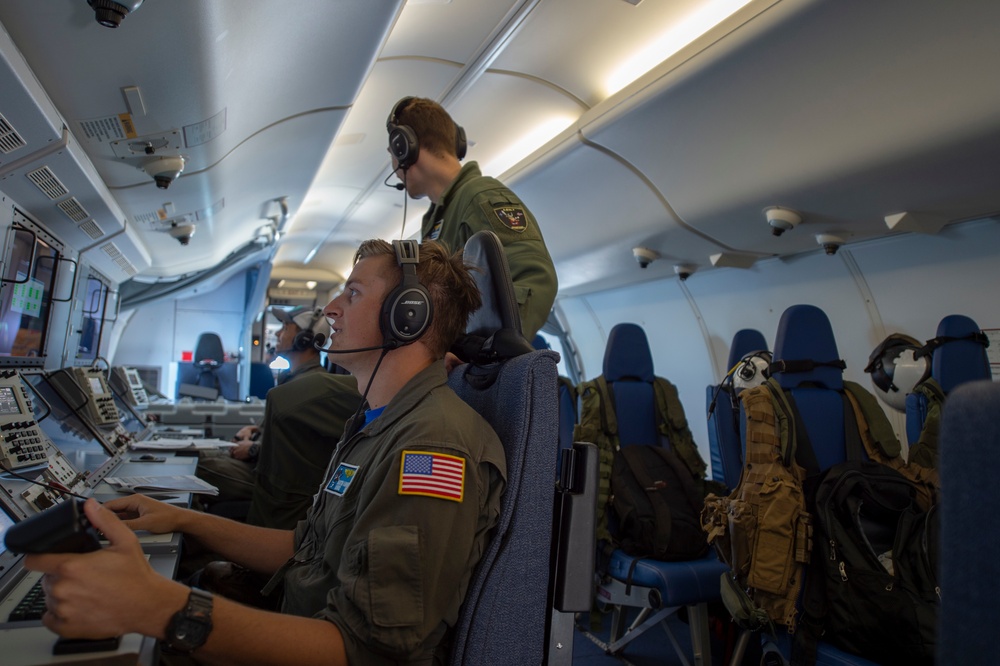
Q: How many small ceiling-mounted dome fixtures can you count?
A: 7